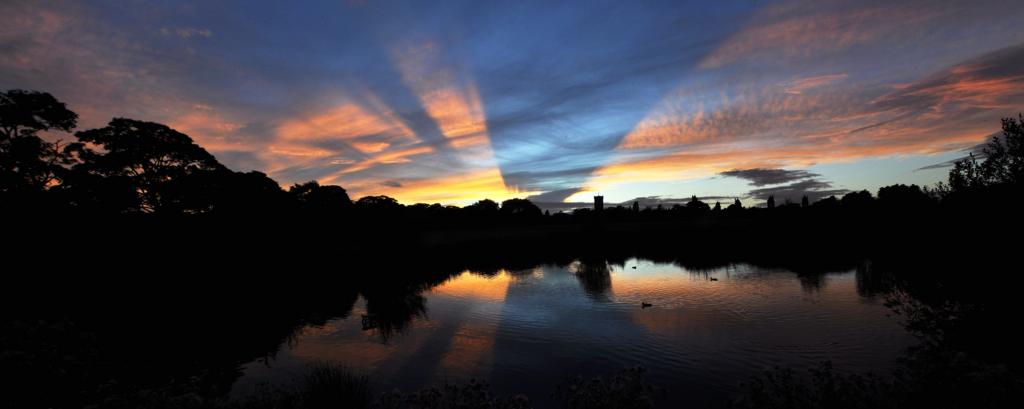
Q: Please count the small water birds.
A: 3